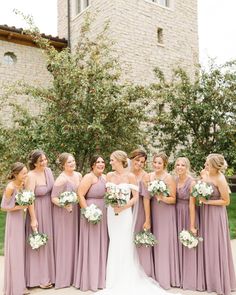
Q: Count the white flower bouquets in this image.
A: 9